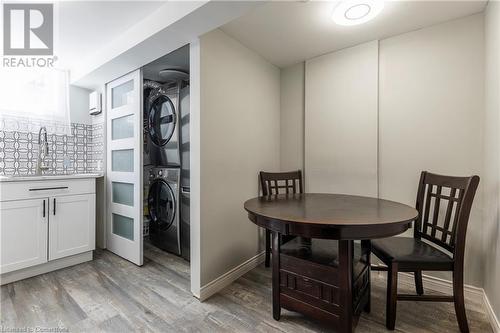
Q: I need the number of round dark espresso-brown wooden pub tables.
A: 1